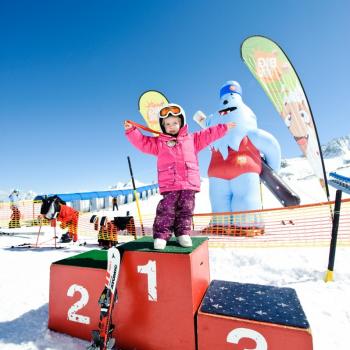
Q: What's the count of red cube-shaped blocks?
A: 3